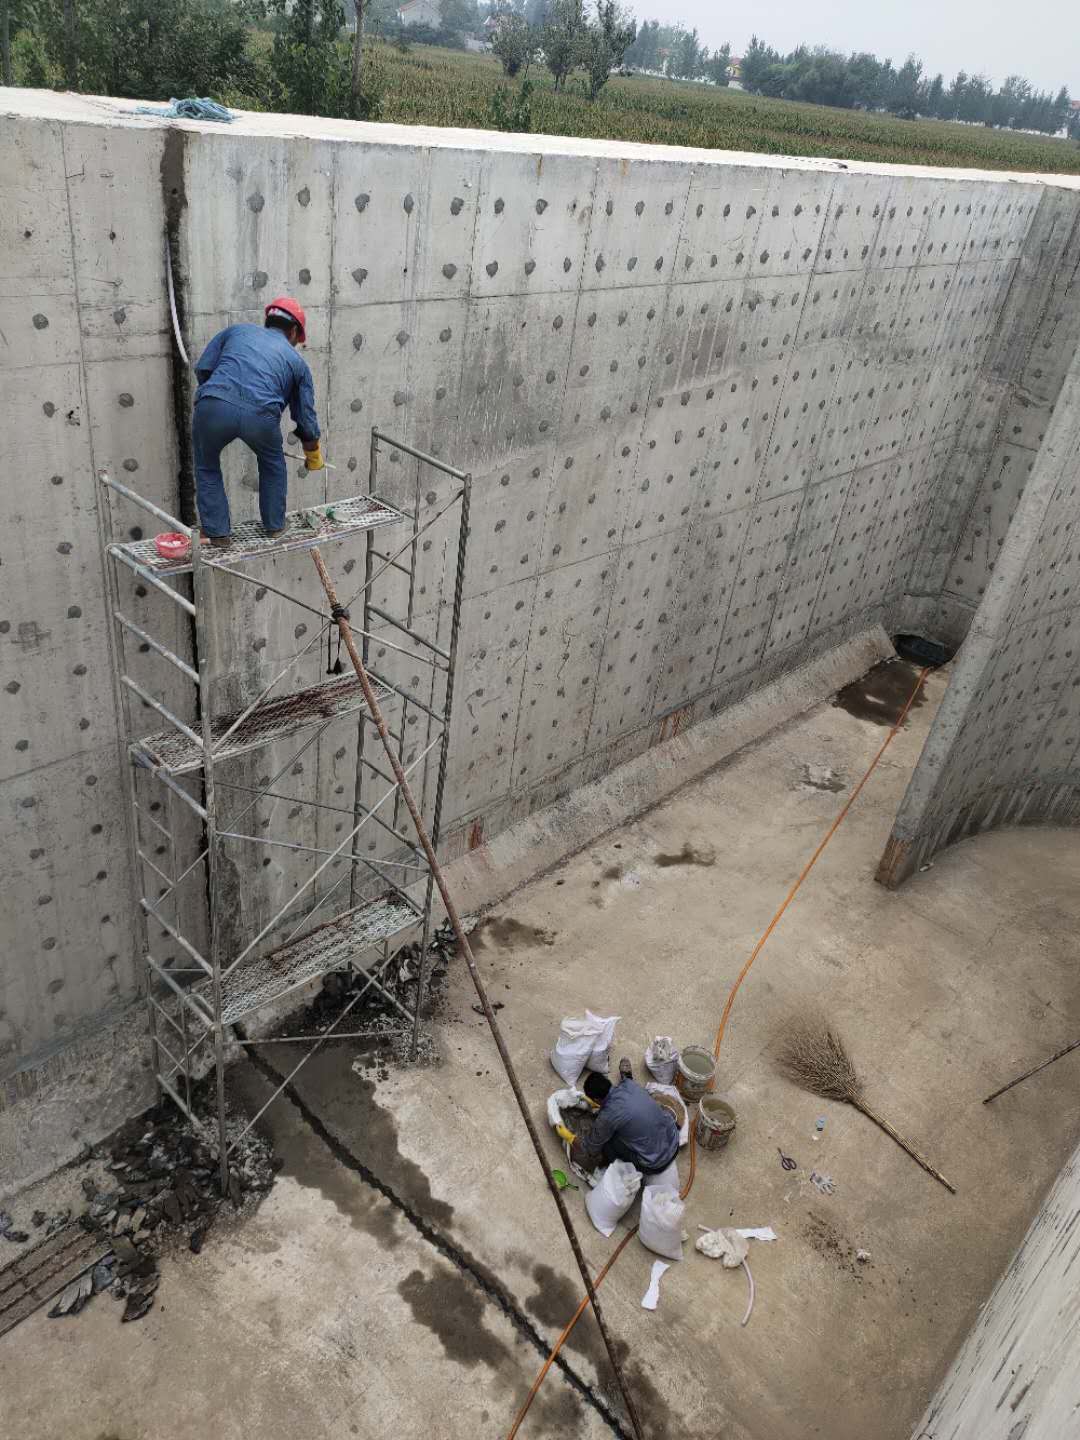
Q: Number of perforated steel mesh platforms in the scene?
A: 3